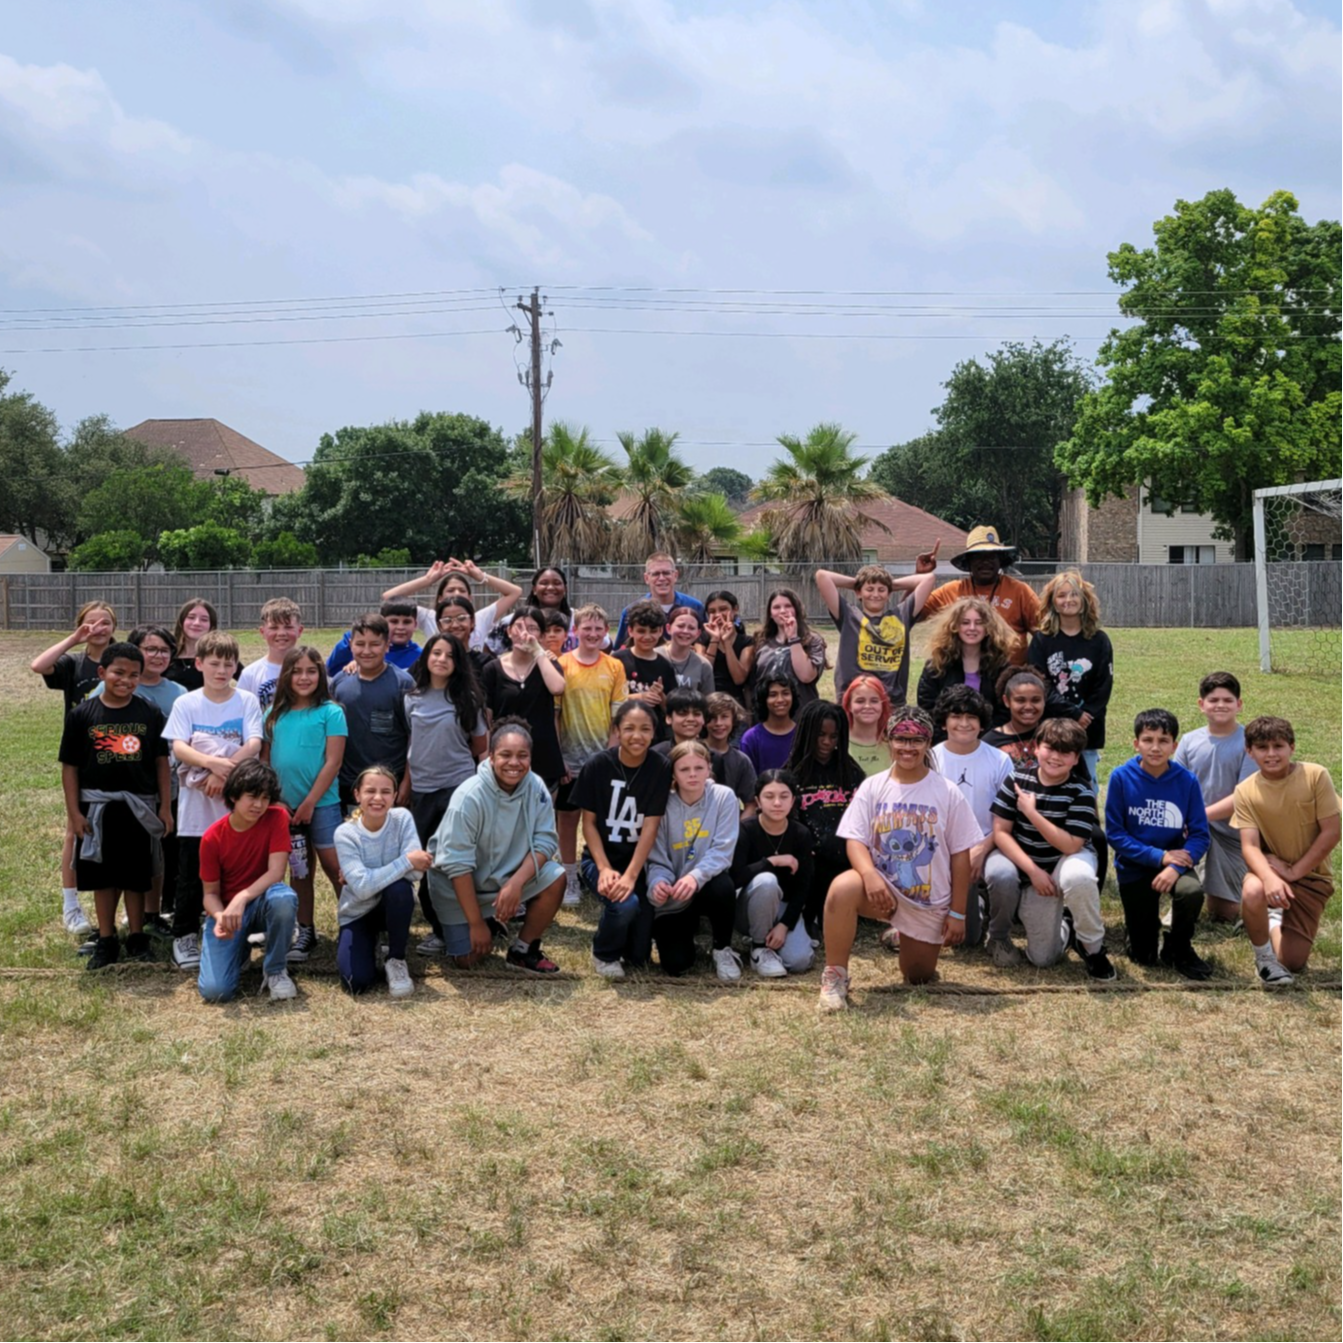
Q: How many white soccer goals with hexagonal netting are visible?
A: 1